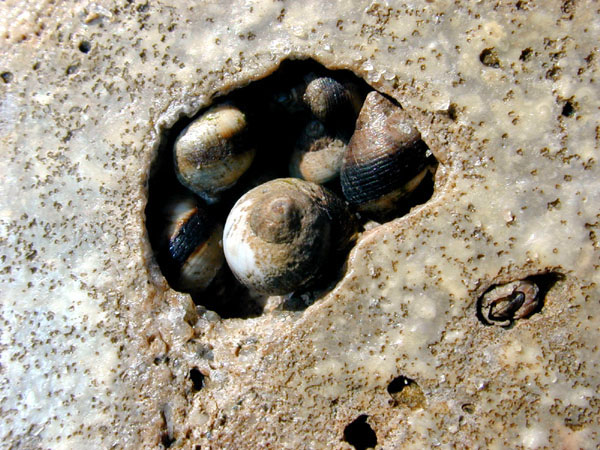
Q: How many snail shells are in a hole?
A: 6